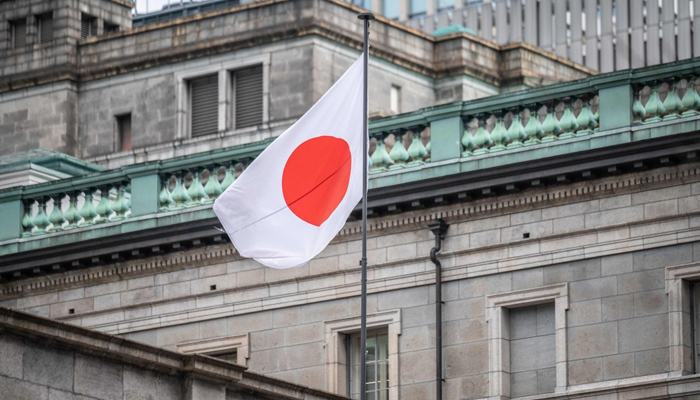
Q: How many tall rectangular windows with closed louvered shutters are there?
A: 2